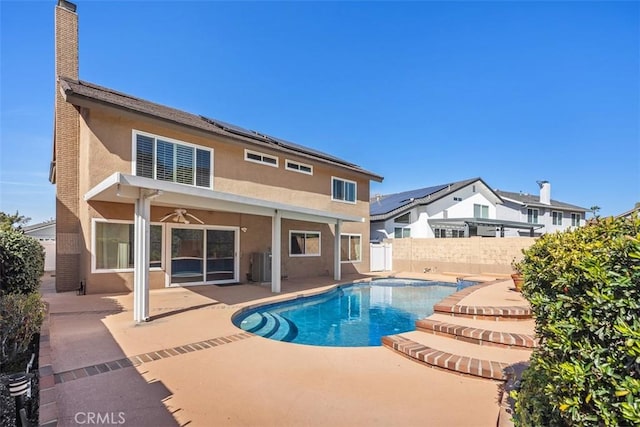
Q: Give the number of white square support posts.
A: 3